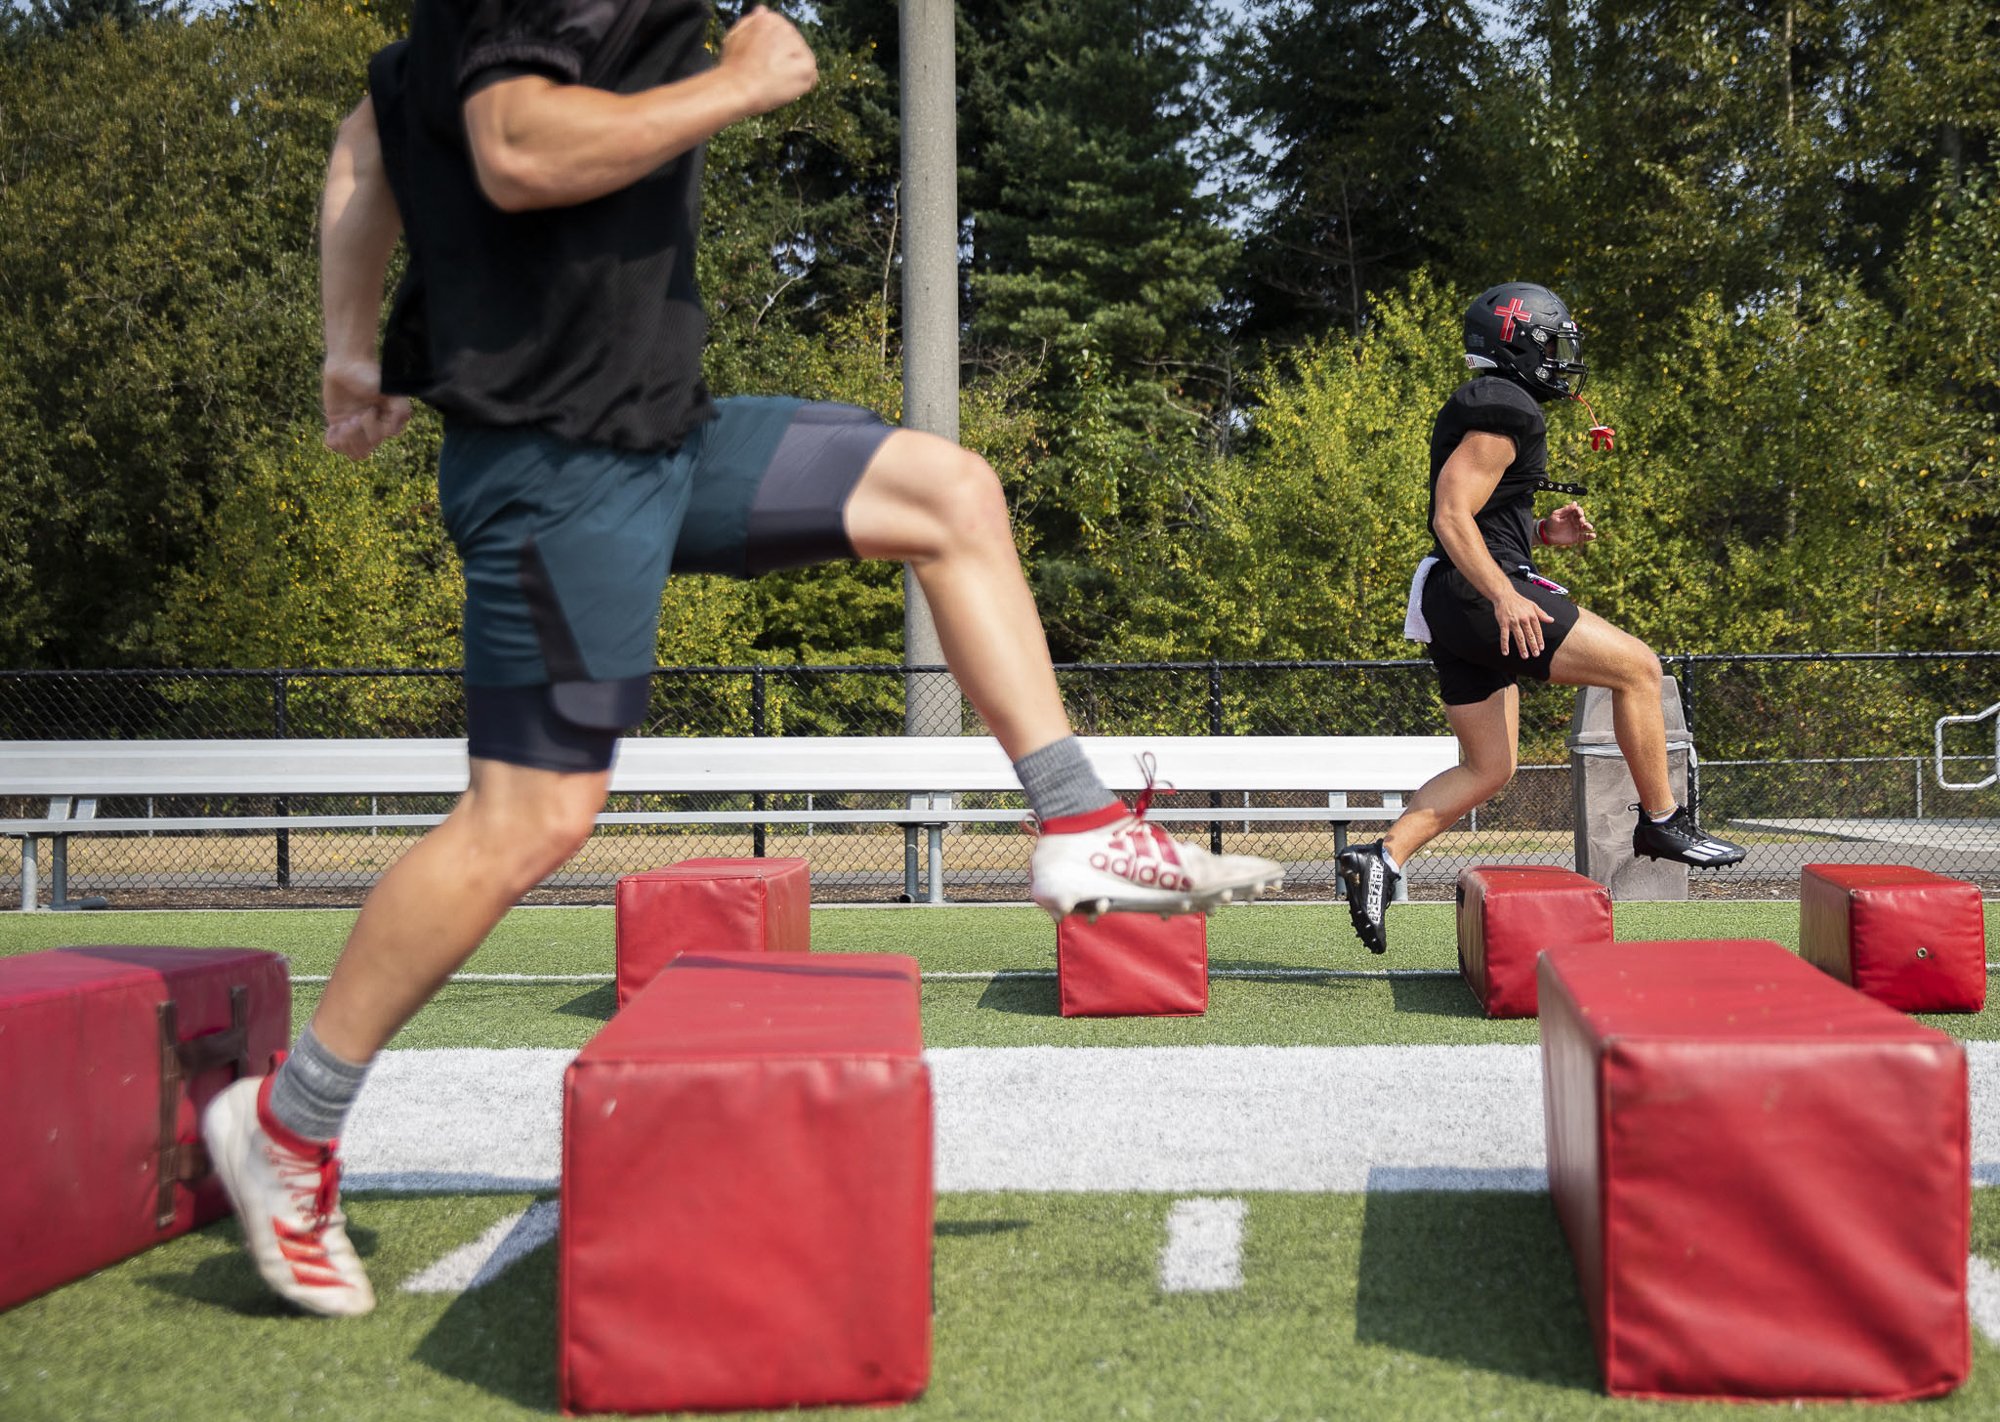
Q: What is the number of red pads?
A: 7